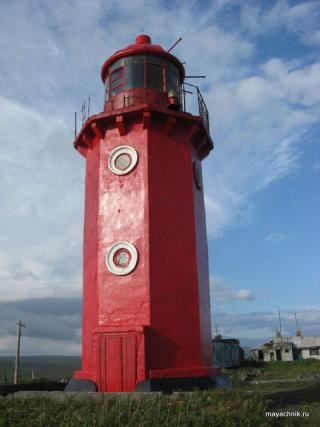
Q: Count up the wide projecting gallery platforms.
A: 1